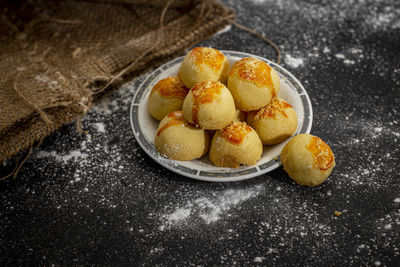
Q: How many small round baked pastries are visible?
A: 8